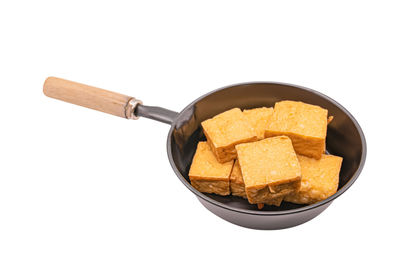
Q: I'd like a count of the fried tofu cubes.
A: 7